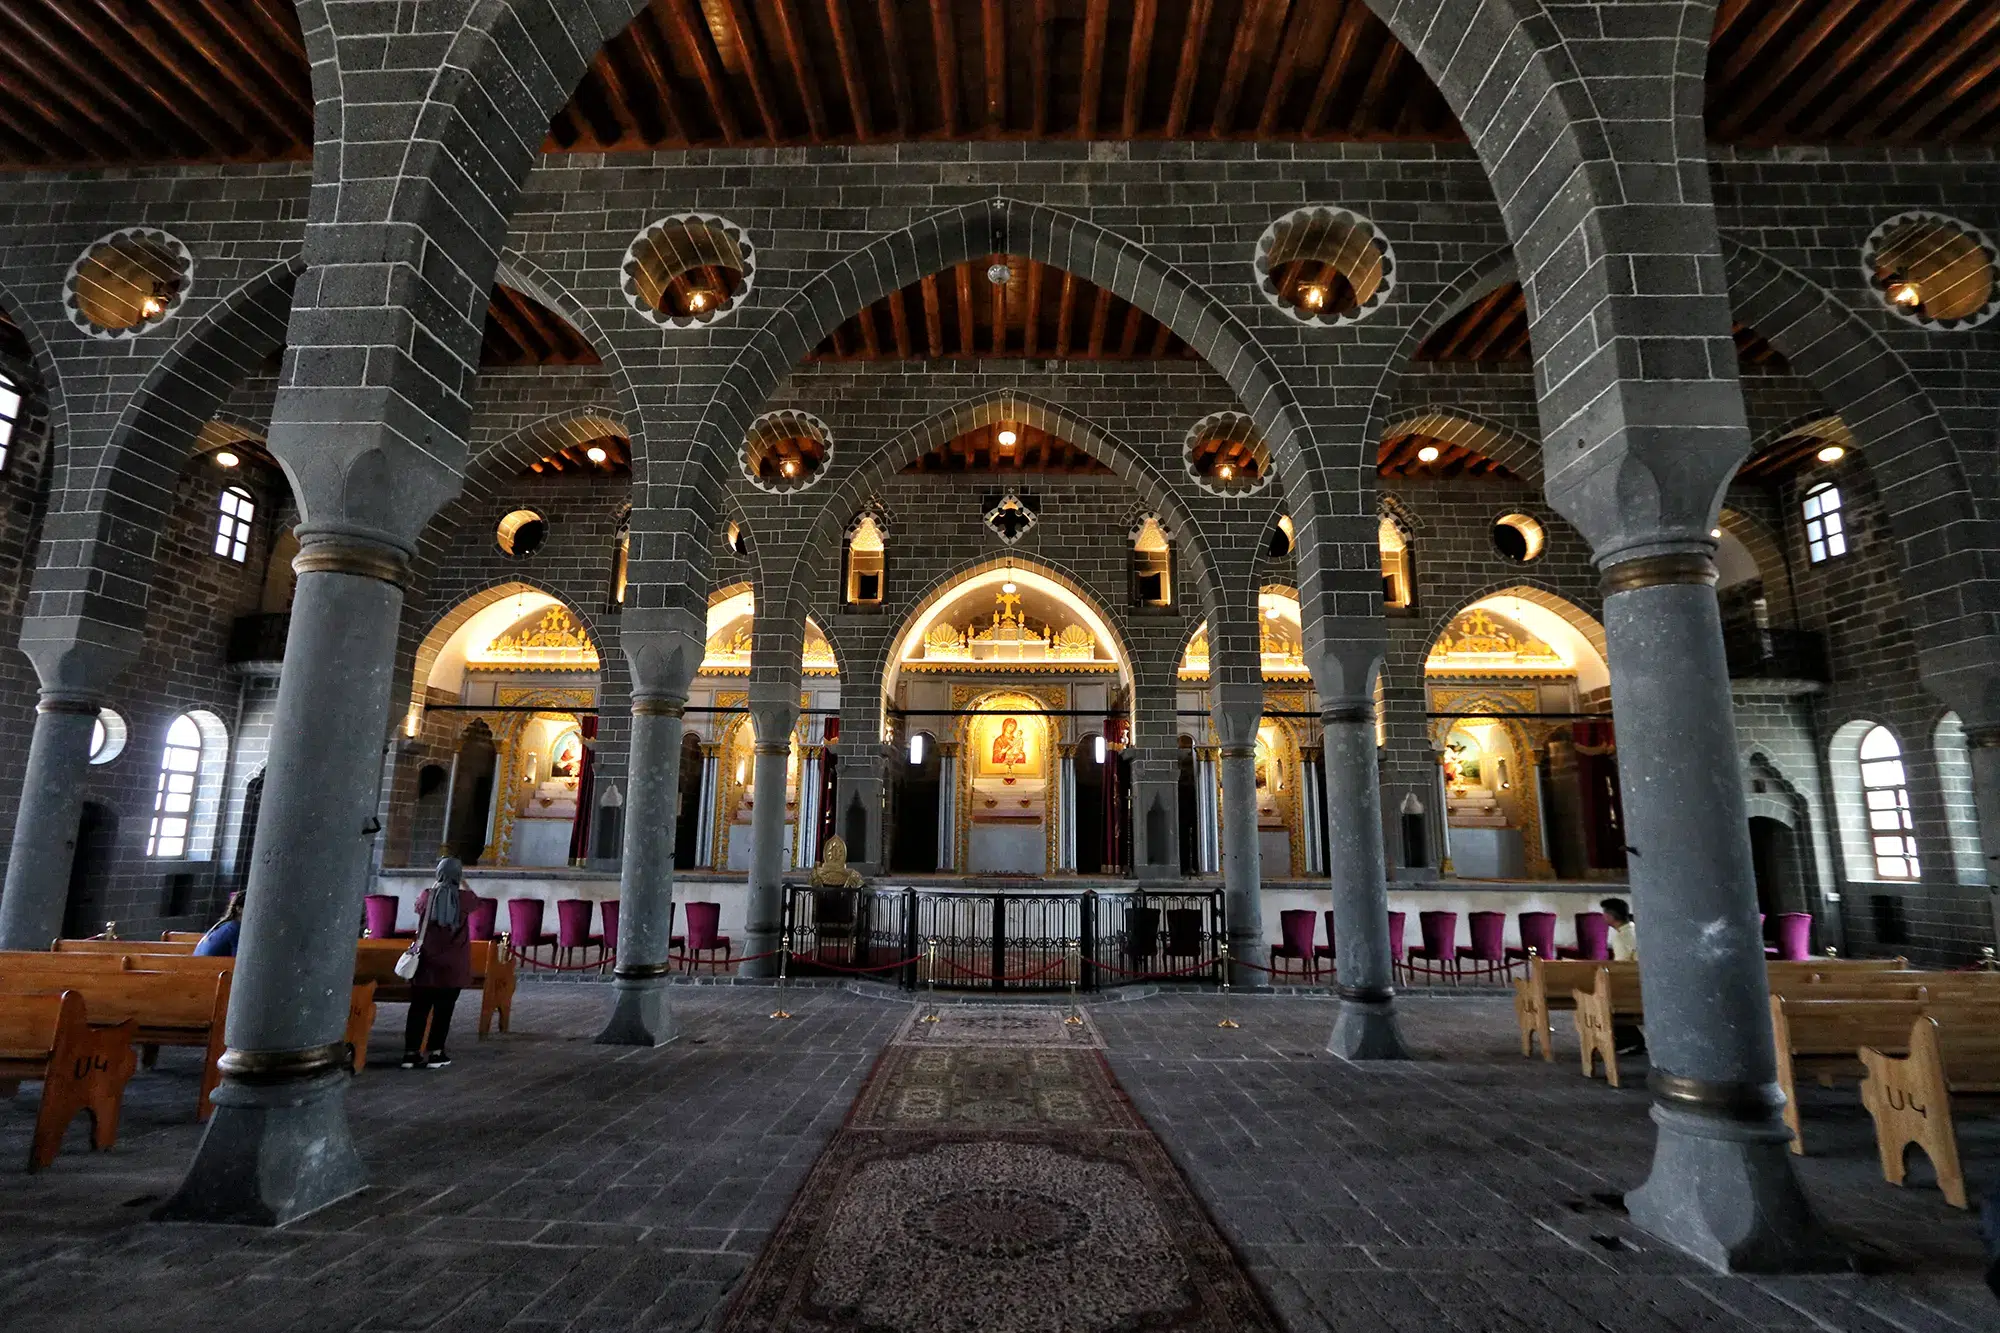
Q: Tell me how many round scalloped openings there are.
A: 6